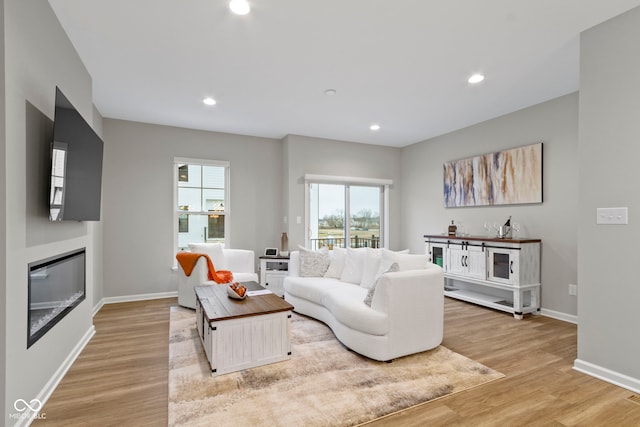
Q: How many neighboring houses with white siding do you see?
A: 1